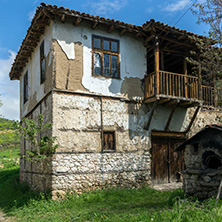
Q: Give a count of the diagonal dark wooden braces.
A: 3